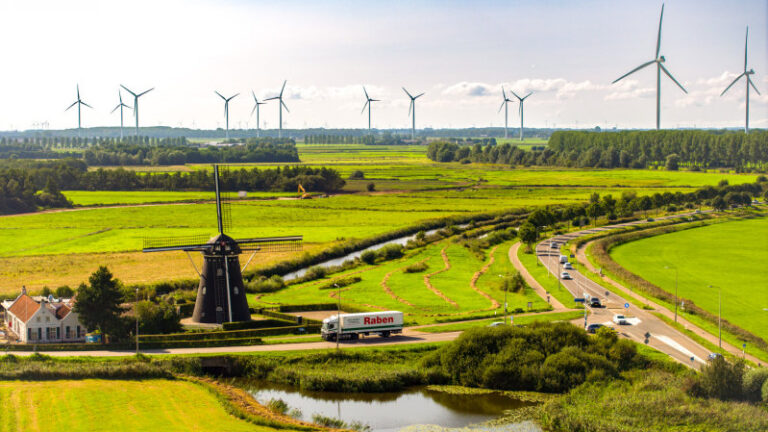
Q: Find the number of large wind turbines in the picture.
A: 12